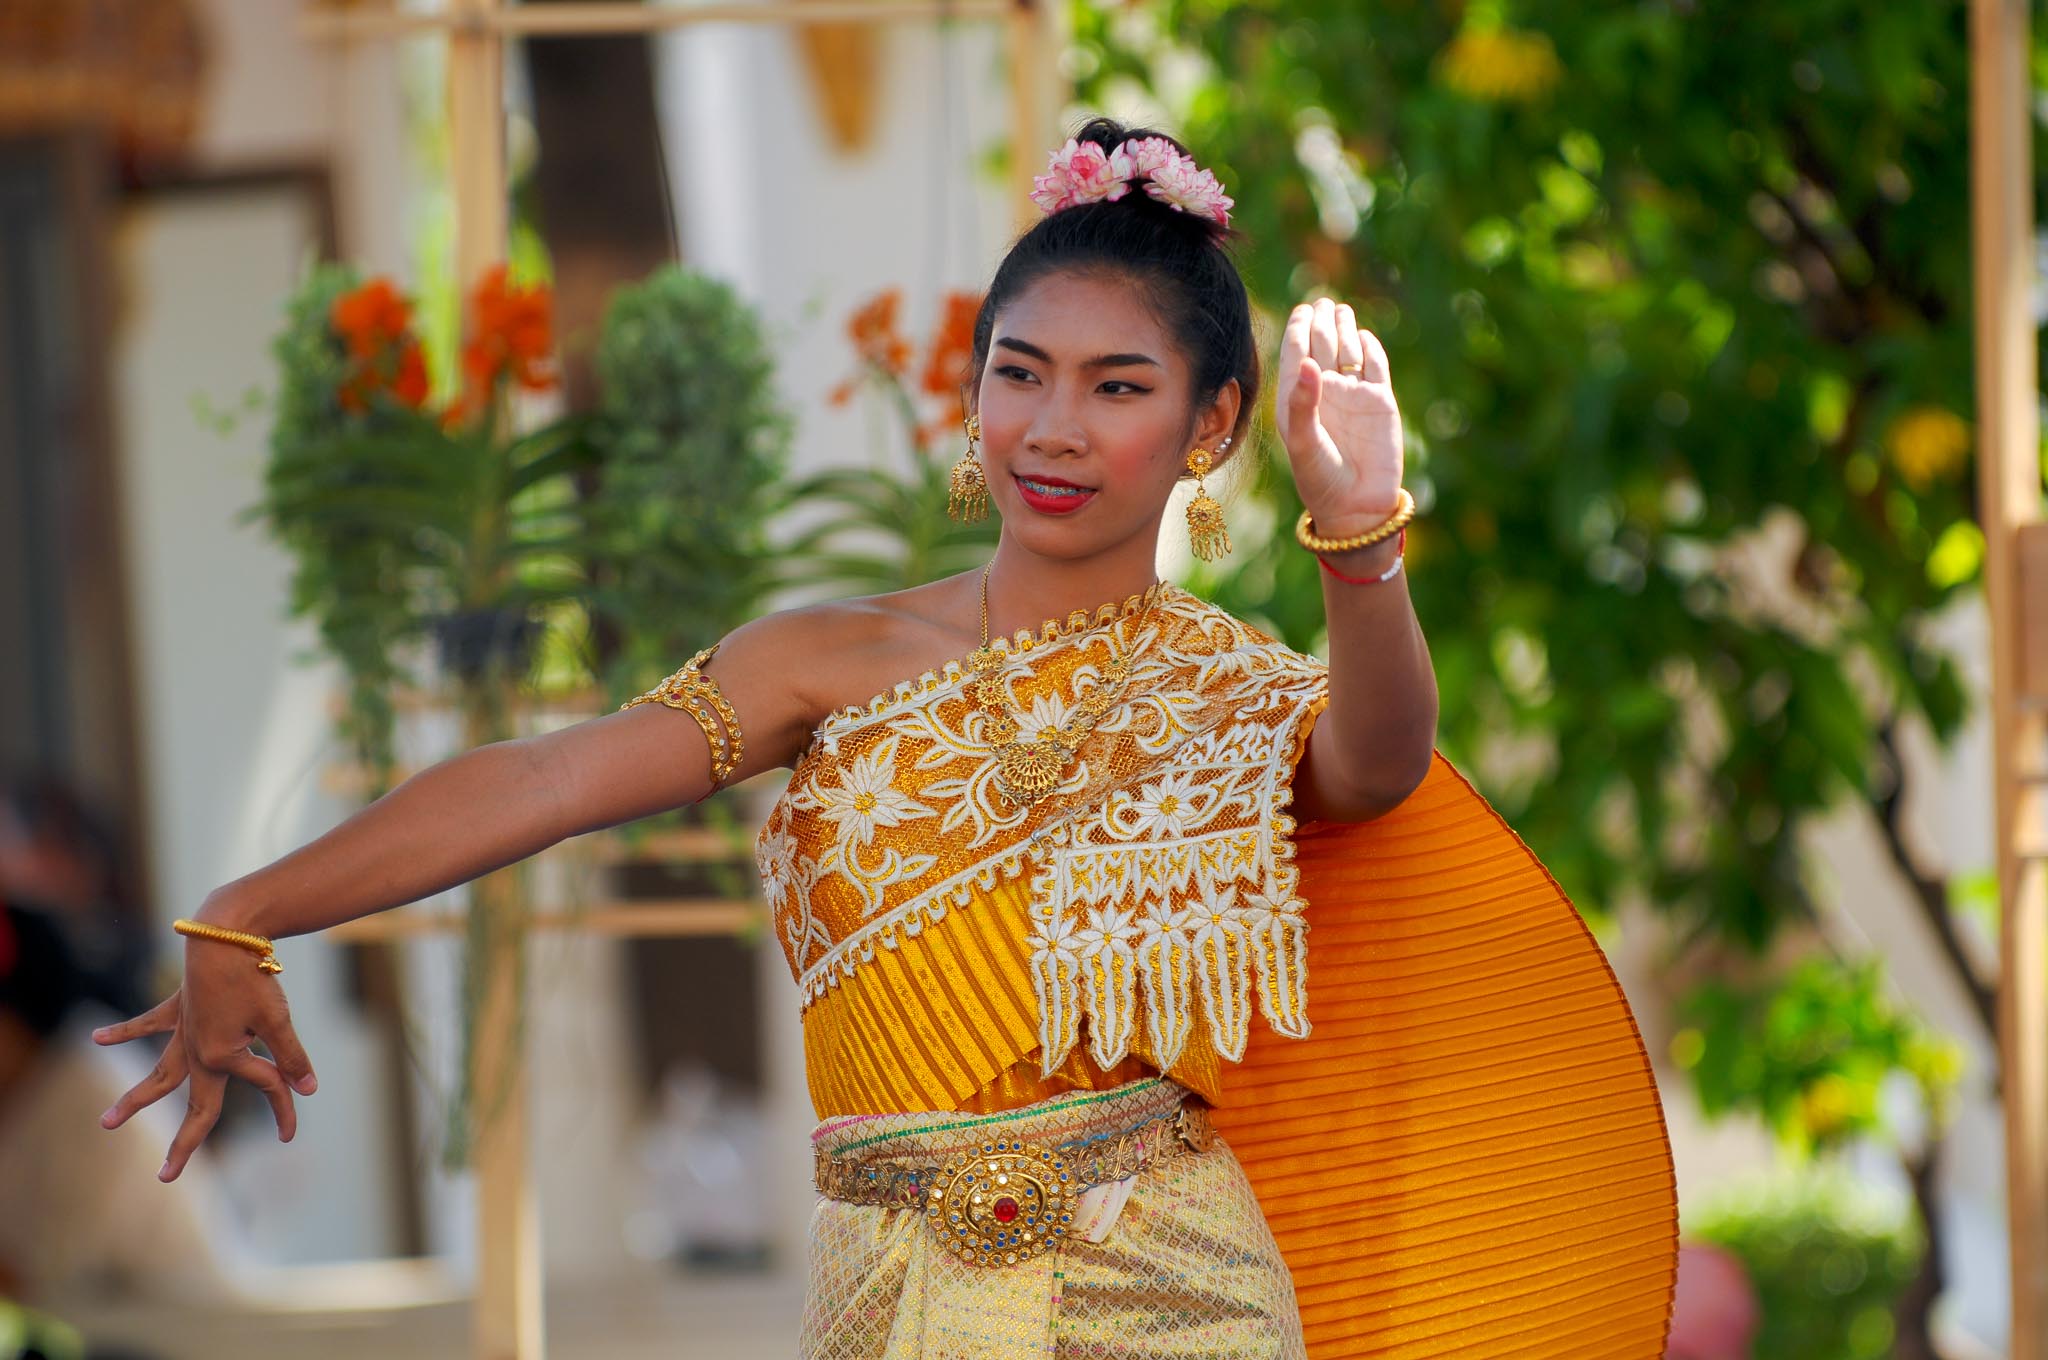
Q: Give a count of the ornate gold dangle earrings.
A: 2